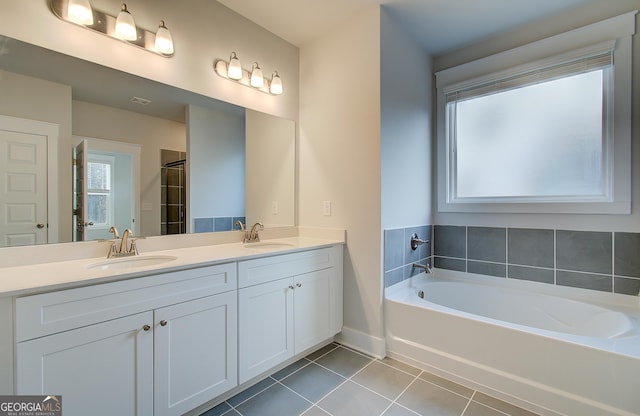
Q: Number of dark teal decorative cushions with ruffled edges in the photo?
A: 0